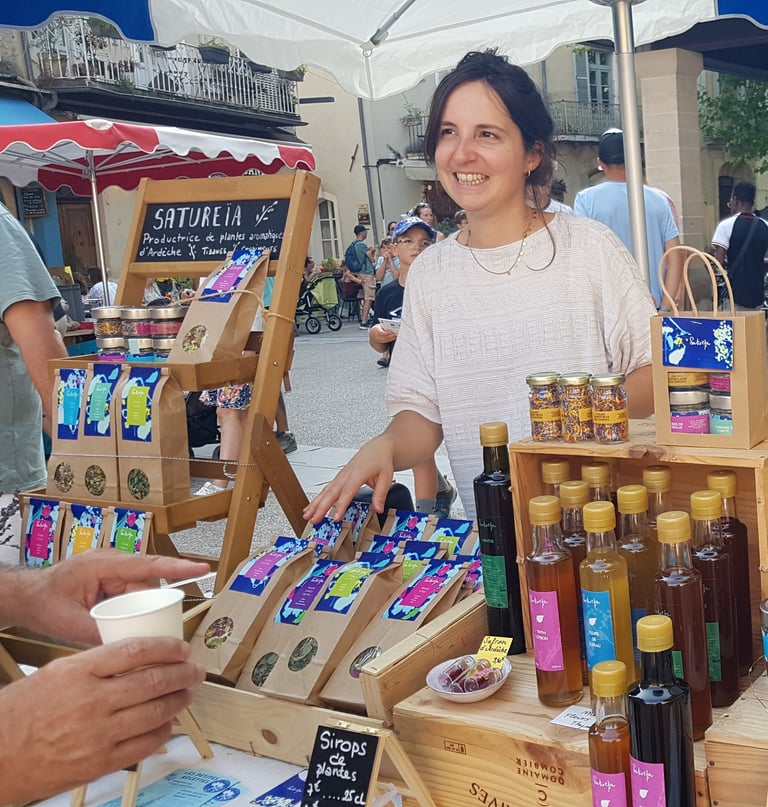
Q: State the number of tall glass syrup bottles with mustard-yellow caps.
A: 13